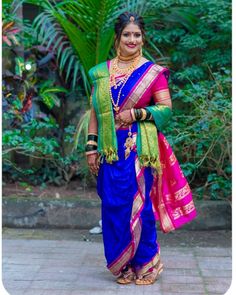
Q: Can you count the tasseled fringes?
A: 2